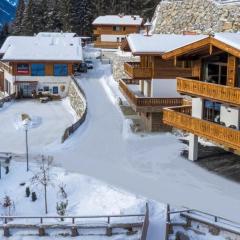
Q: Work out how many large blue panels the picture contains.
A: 2